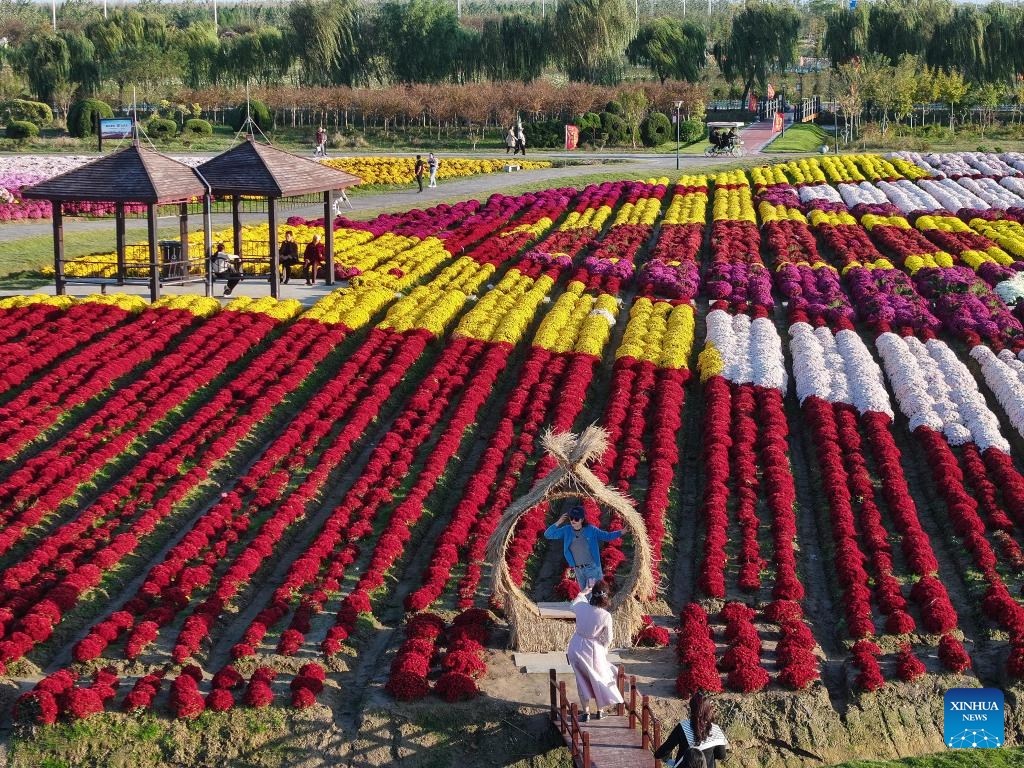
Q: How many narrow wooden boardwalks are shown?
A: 1